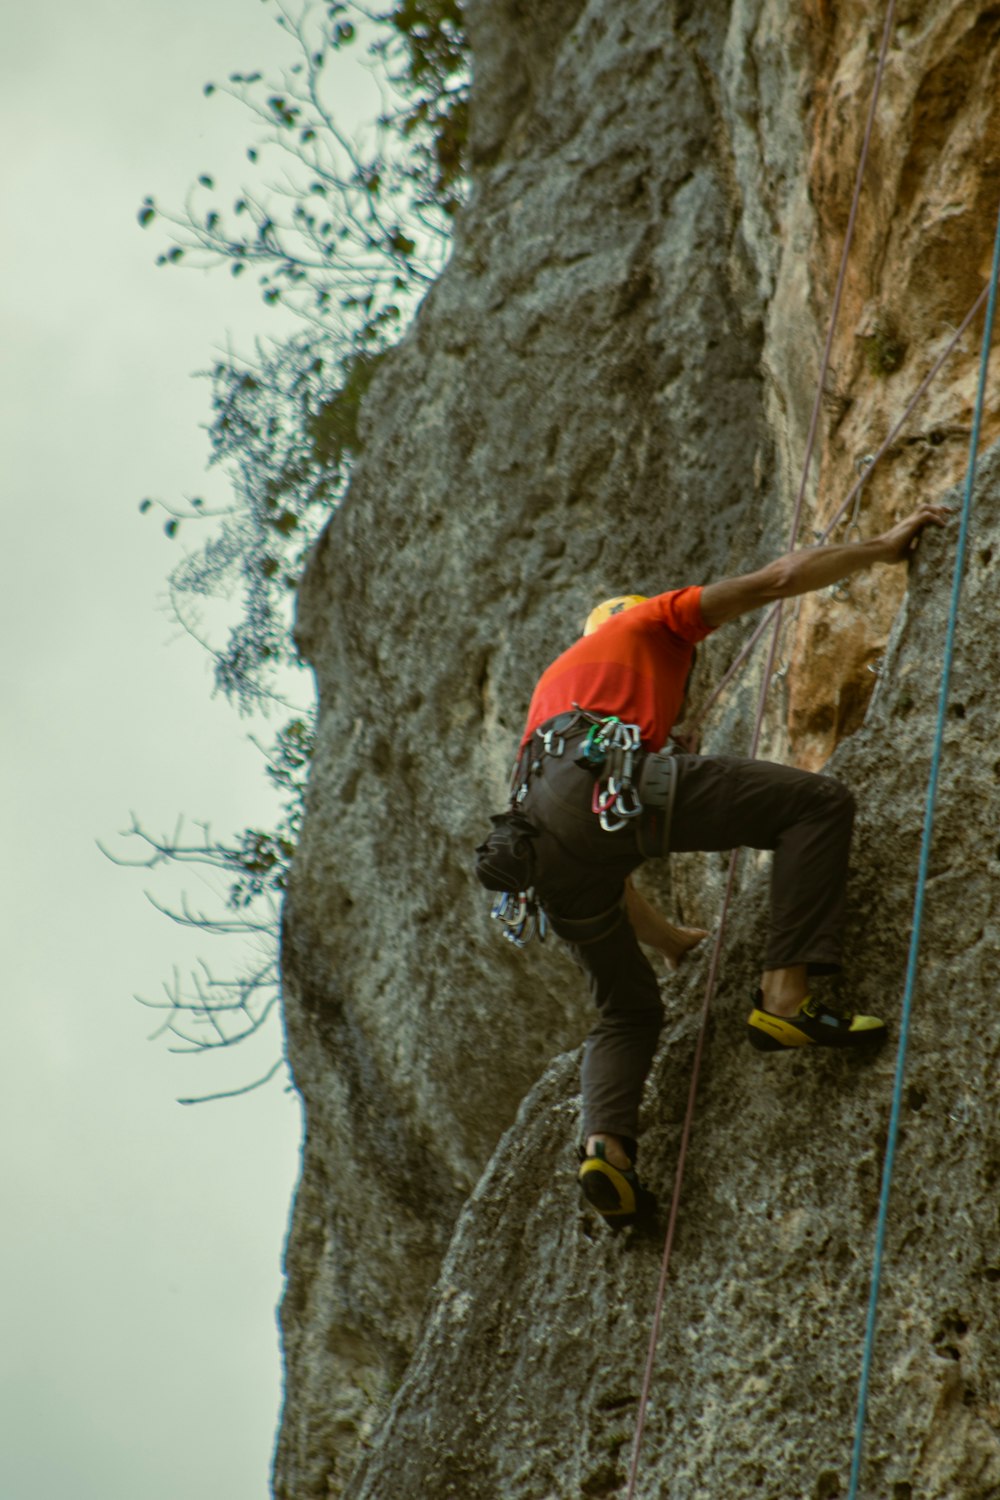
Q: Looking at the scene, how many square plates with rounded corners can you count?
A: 0